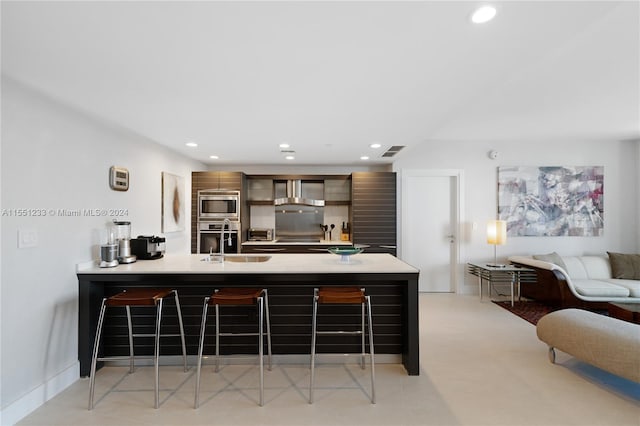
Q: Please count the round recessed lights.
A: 7